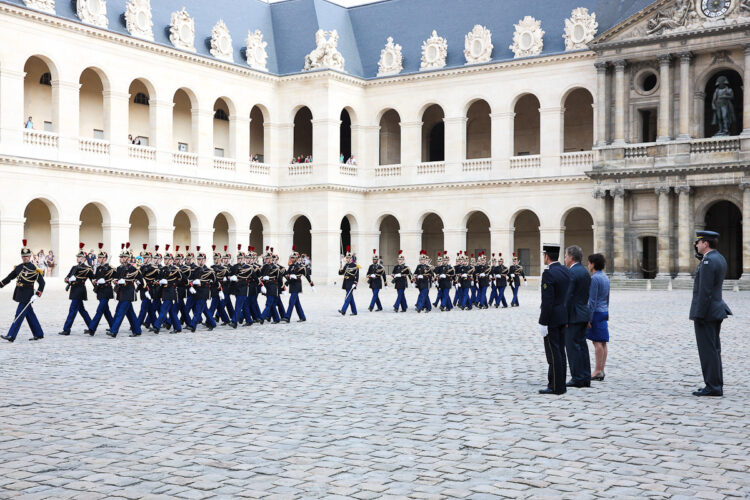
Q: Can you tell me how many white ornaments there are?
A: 12